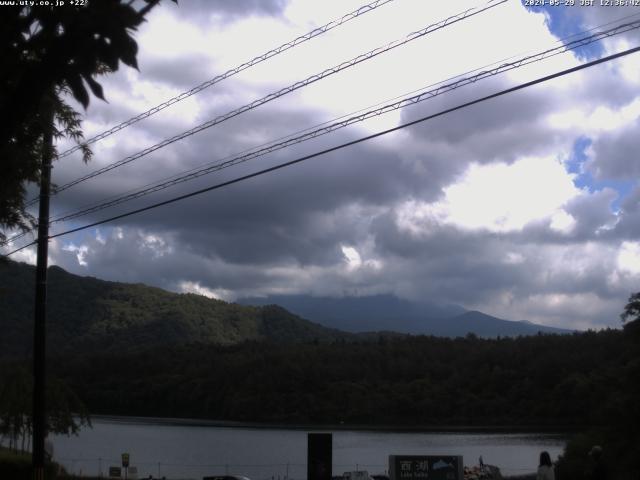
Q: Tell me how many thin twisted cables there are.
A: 3